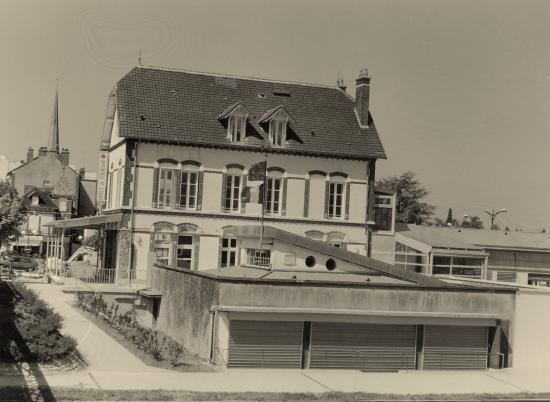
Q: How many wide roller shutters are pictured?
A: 3